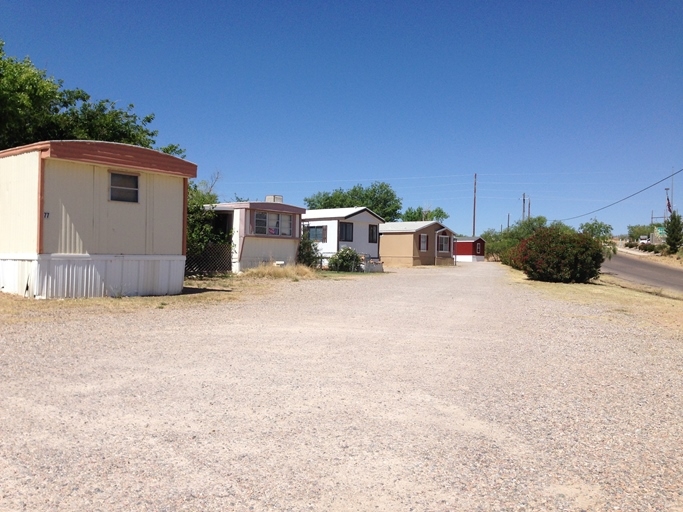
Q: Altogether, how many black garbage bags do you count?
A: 0